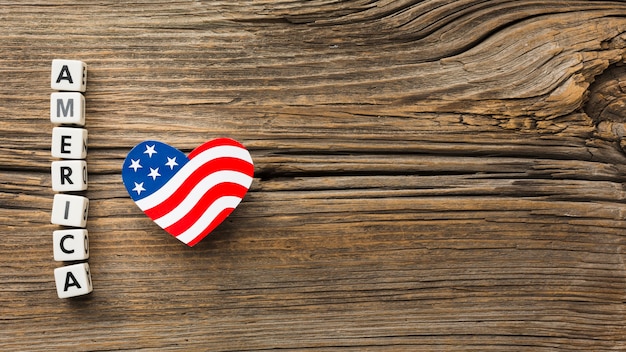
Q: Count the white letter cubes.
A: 7